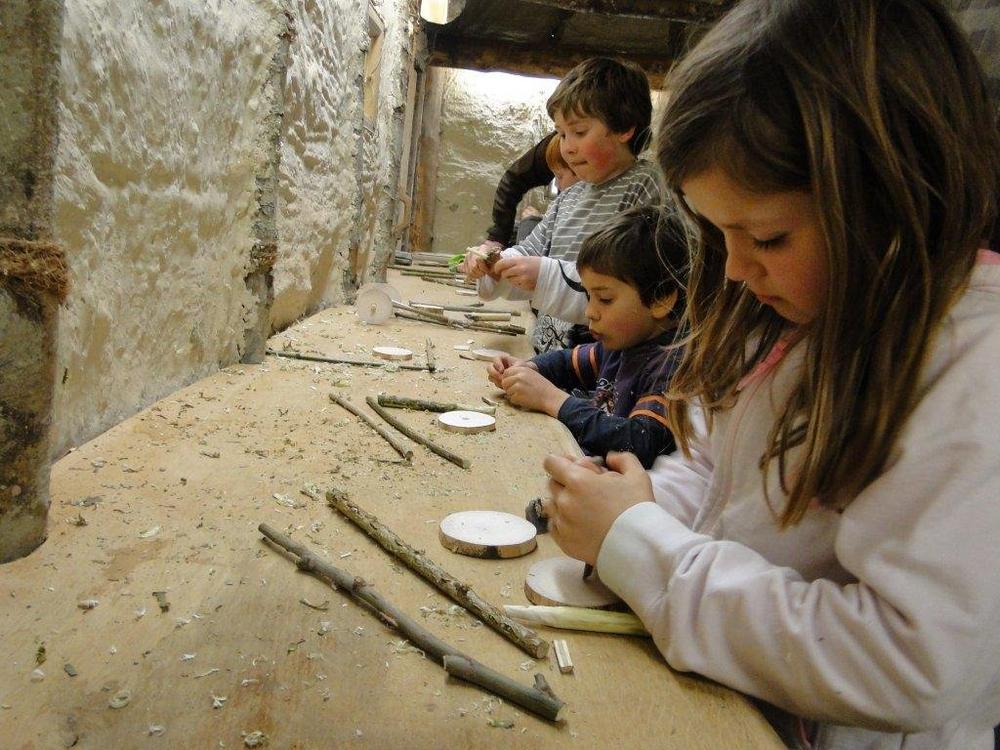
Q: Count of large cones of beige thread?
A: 0